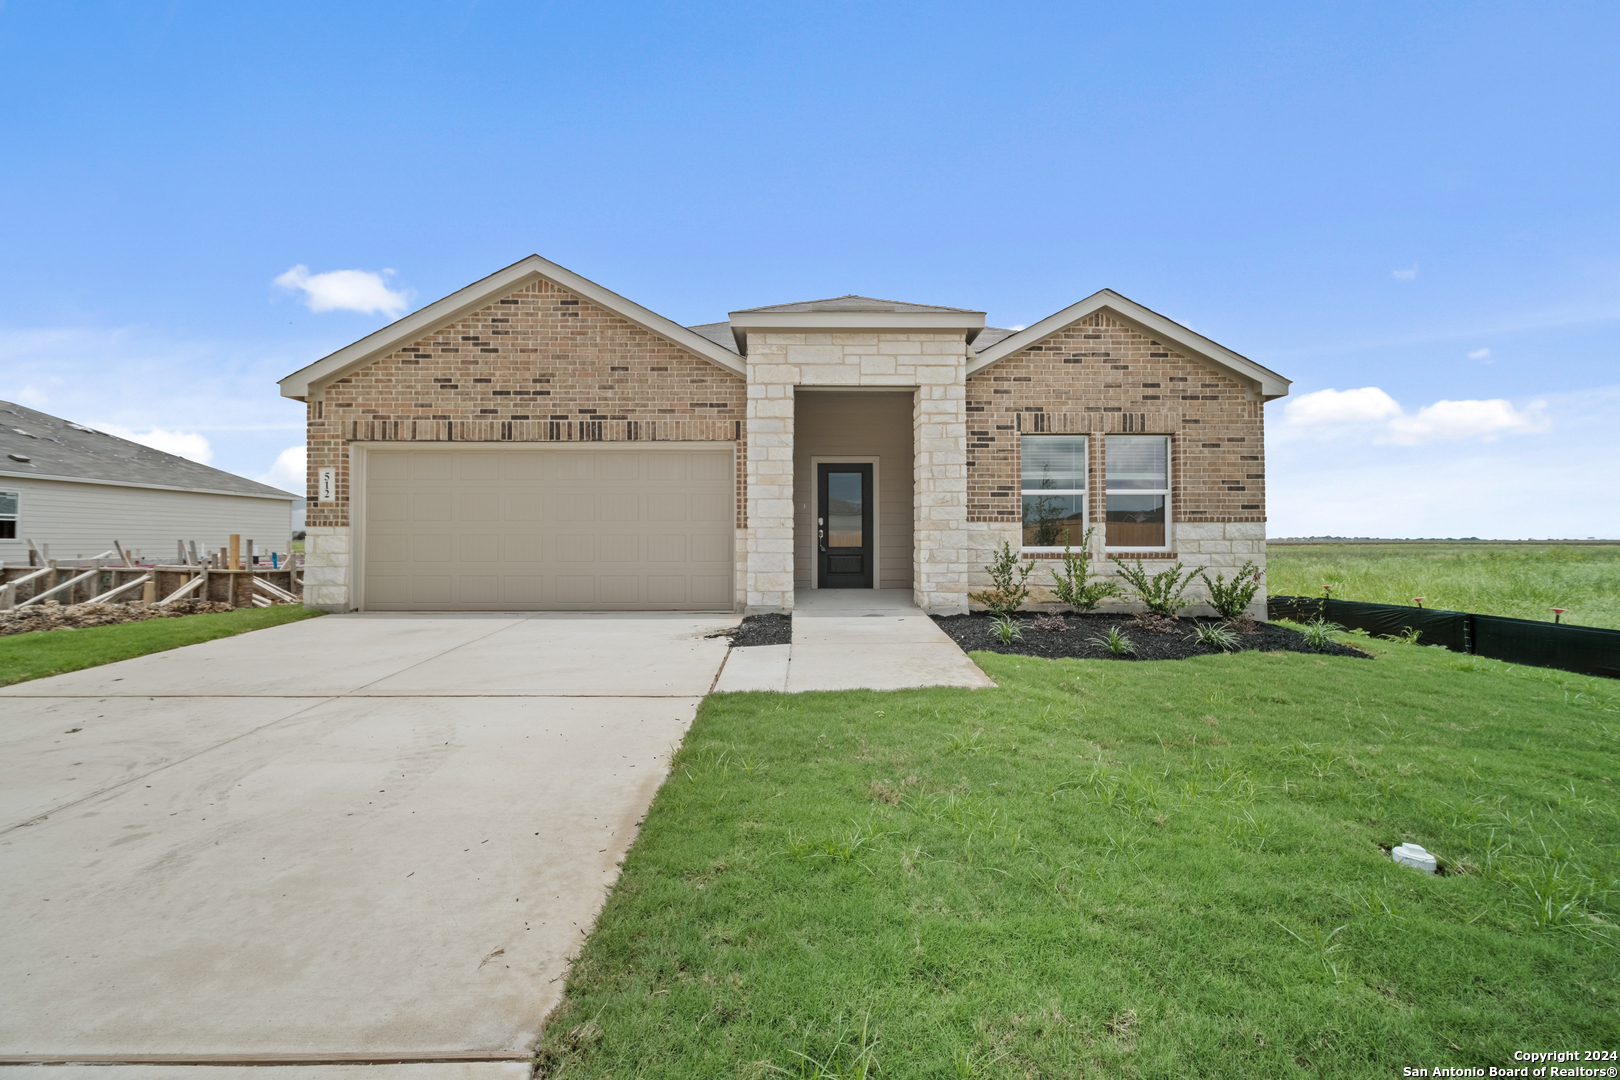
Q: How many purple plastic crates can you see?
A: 0